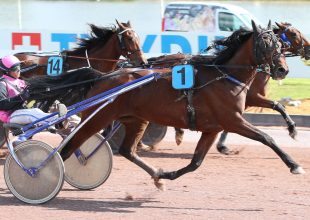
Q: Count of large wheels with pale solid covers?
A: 2